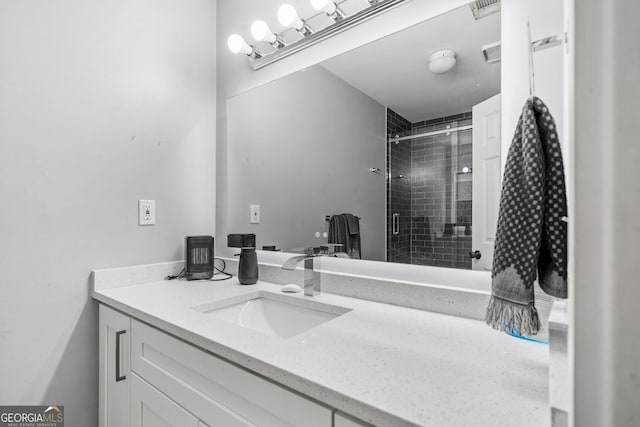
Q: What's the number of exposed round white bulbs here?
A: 4